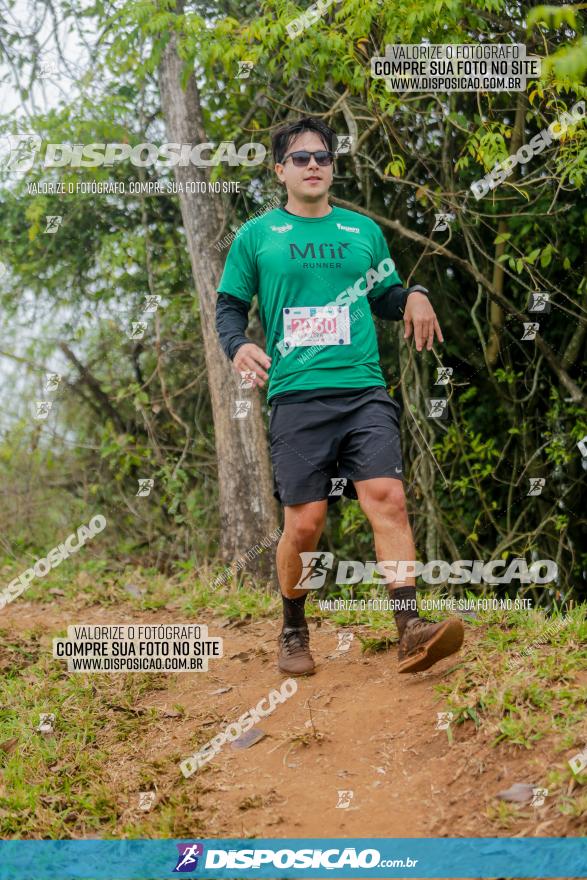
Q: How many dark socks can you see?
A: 2